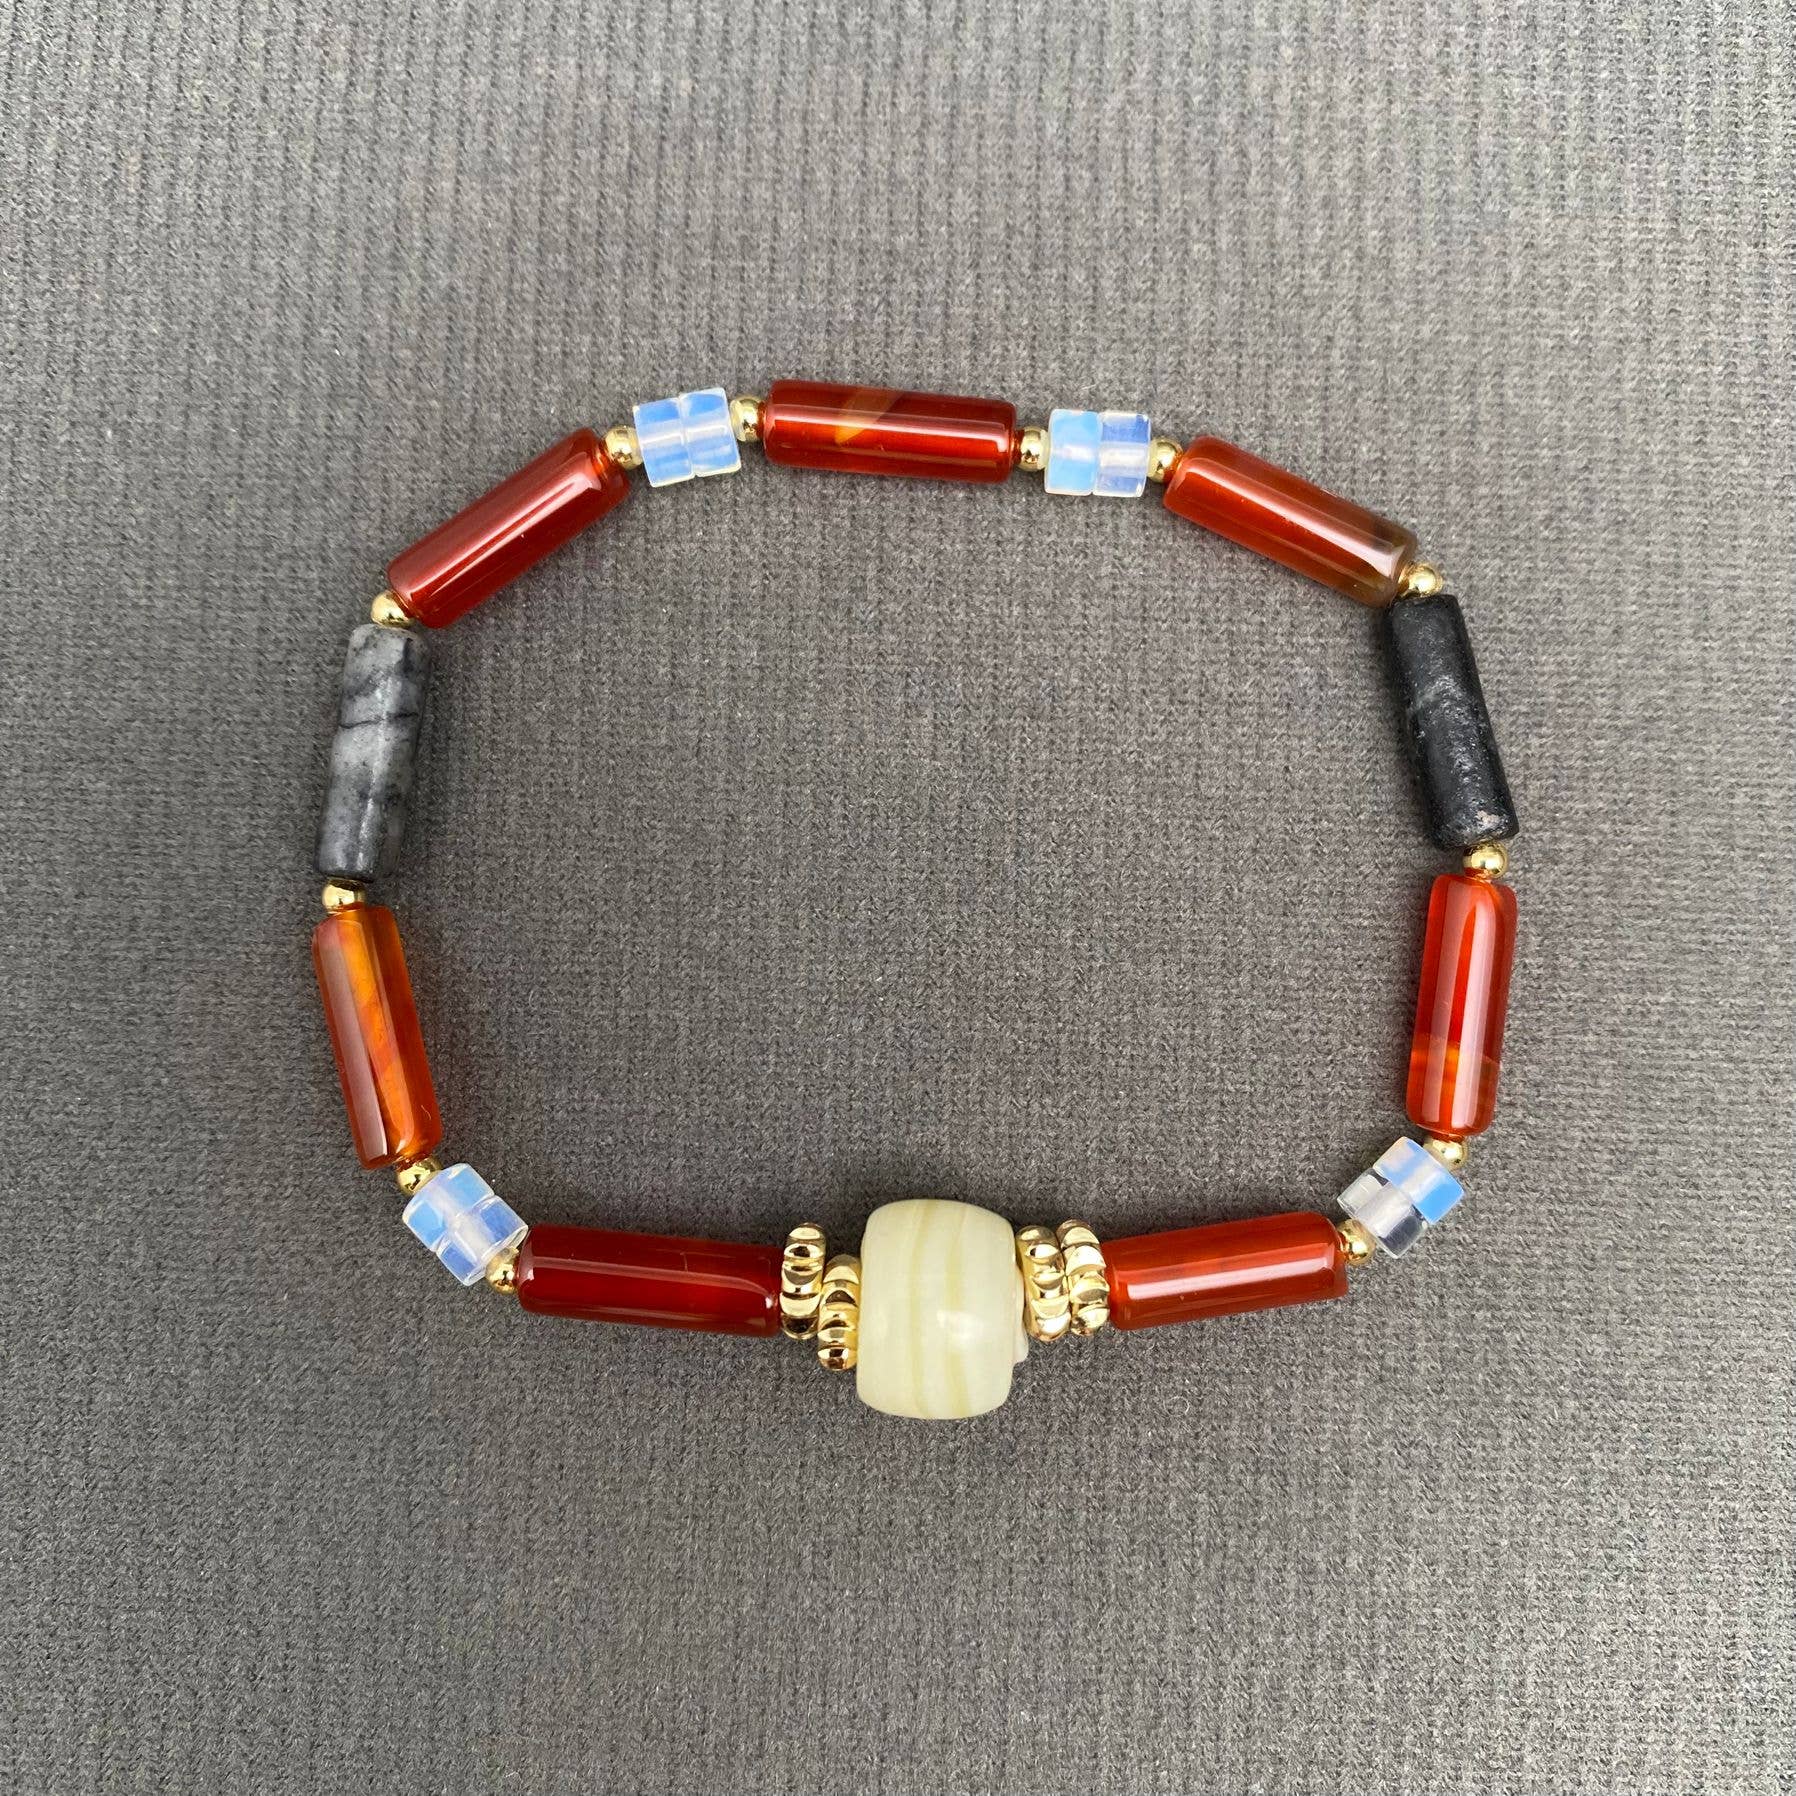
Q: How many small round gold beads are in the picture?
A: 12